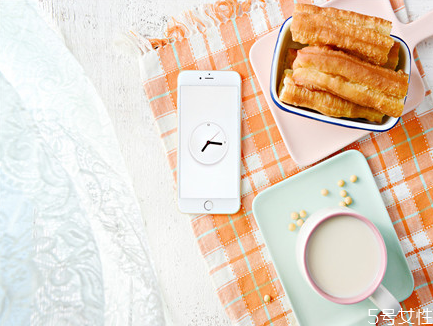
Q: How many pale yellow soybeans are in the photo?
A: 11